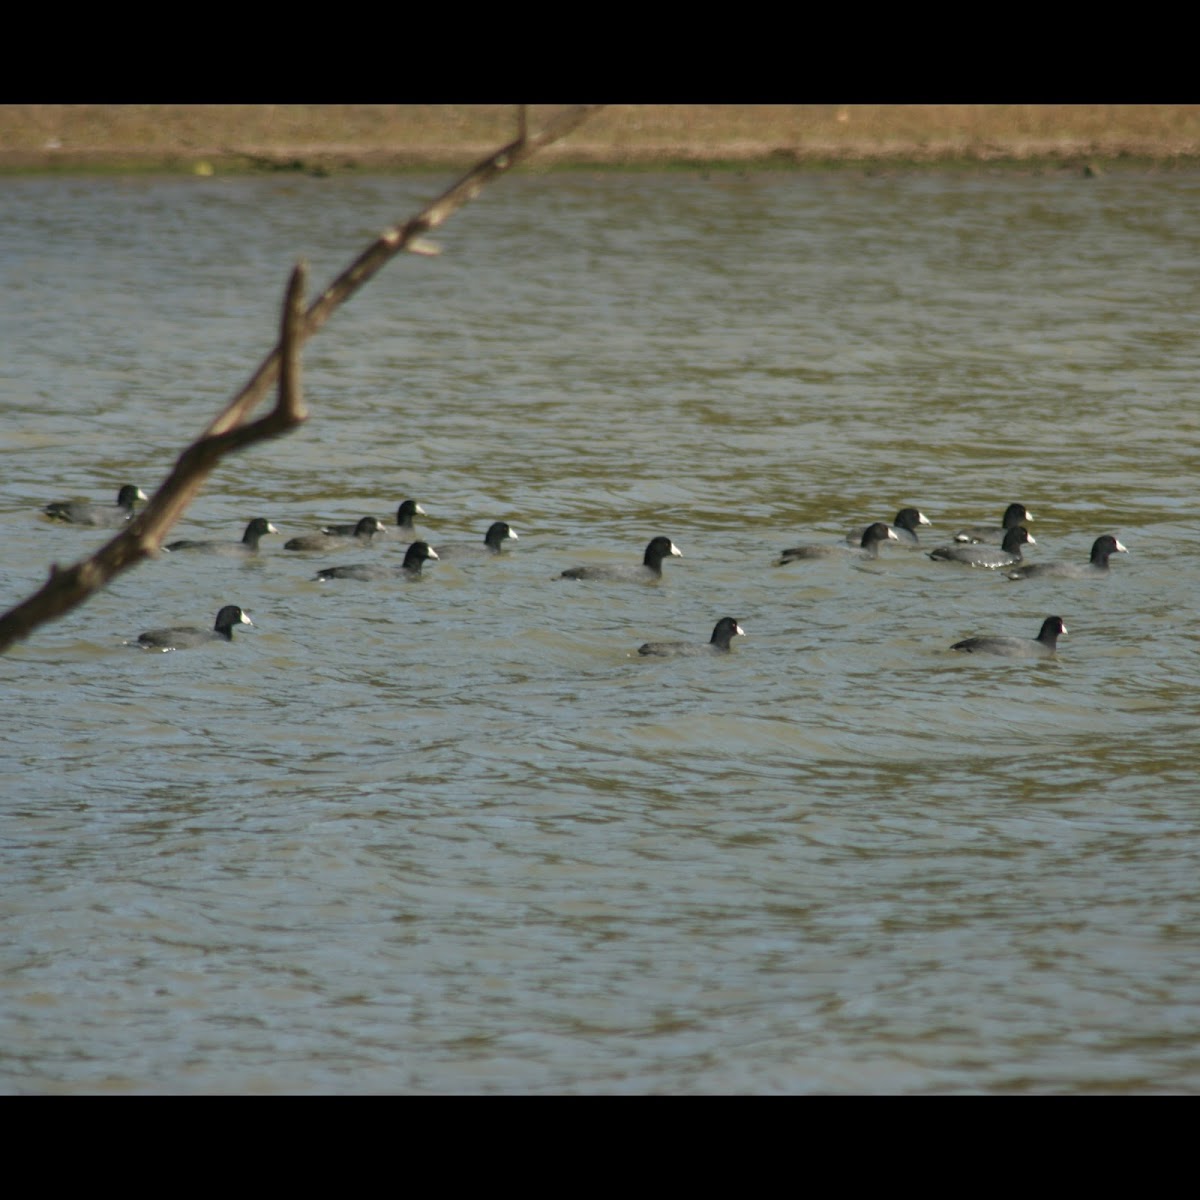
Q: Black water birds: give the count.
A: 15